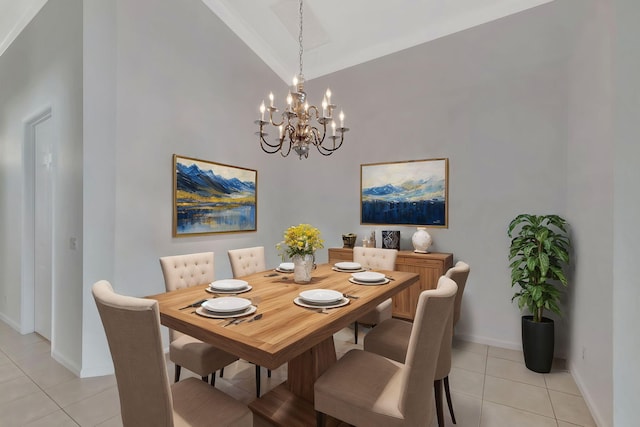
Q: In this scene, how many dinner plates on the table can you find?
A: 6